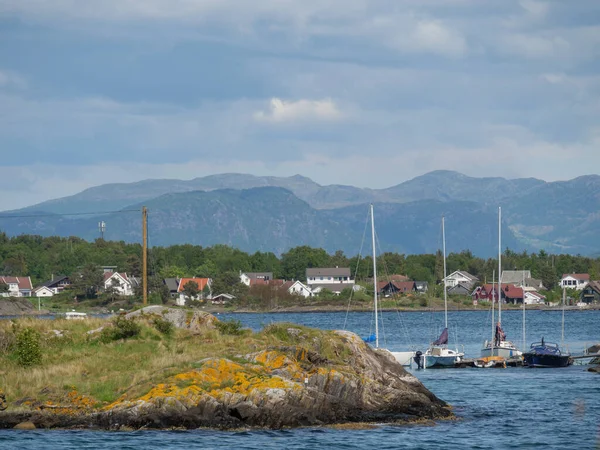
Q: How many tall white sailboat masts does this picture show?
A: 3